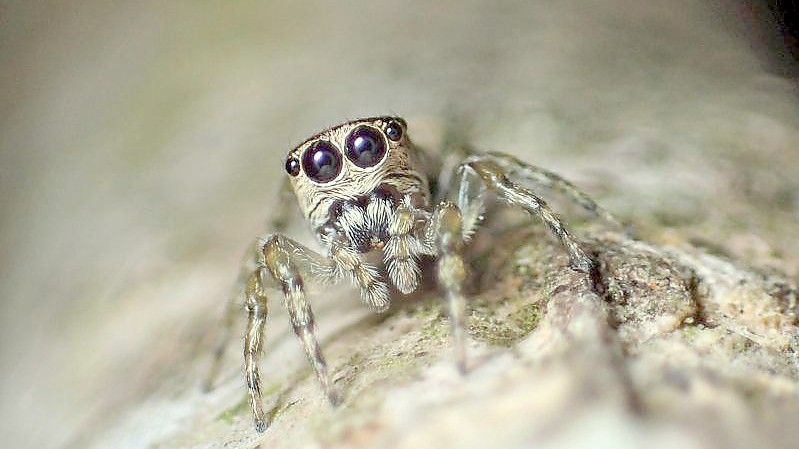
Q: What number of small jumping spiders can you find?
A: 1